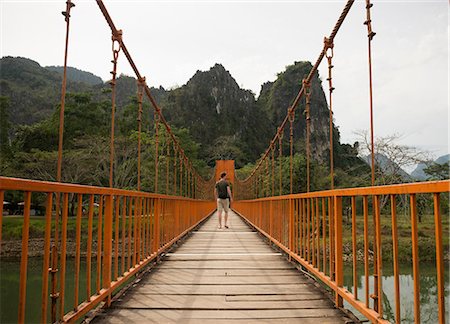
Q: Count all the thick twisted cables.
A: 2